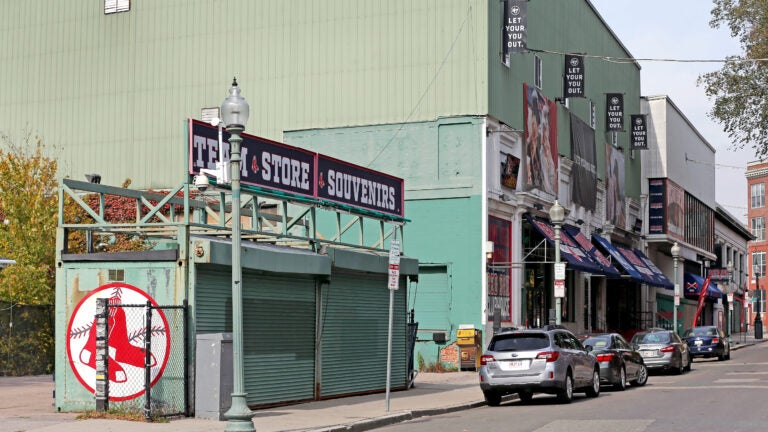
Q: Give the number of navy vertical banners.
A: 4